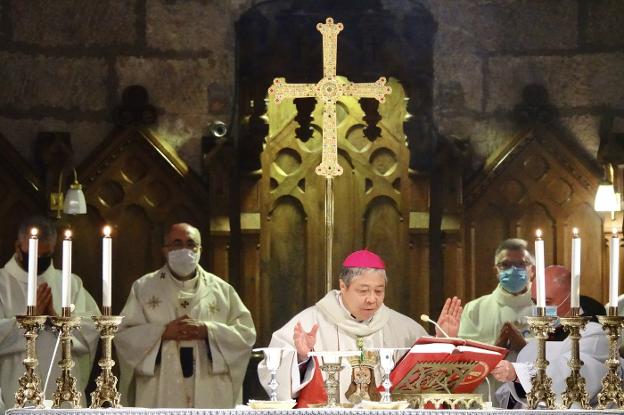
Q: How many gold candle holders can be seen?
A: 6